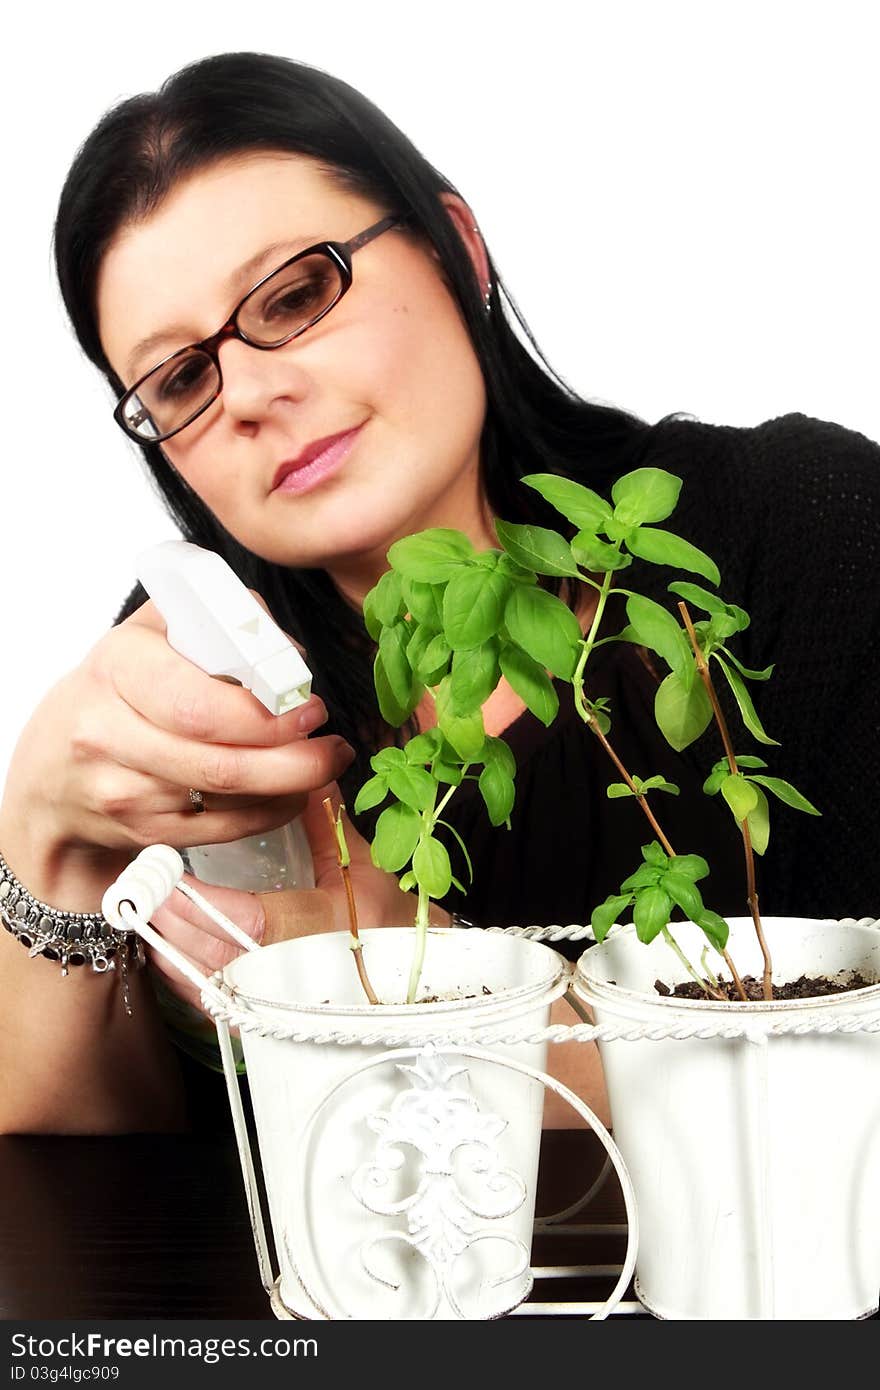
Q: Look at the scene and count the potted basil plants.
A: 2